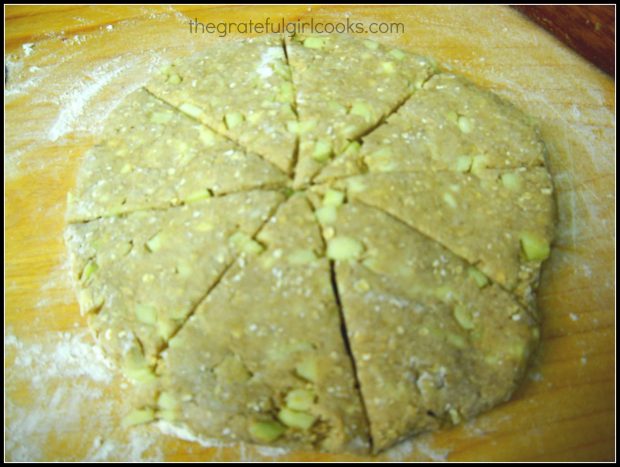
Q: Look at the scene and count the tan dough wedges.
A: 8